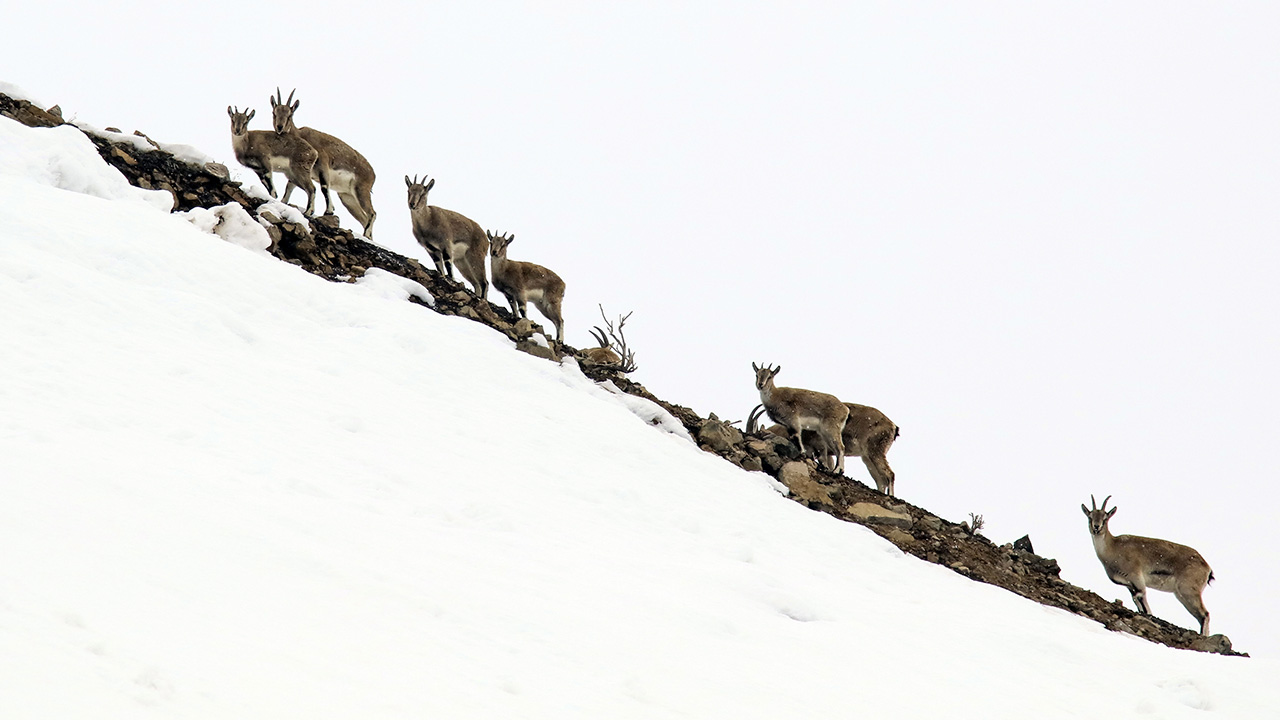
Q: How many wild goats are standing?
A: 7